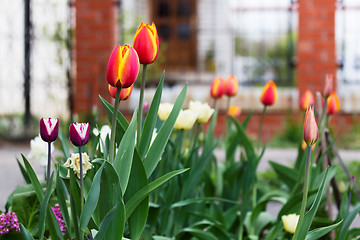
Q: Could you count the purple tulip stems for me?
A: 2